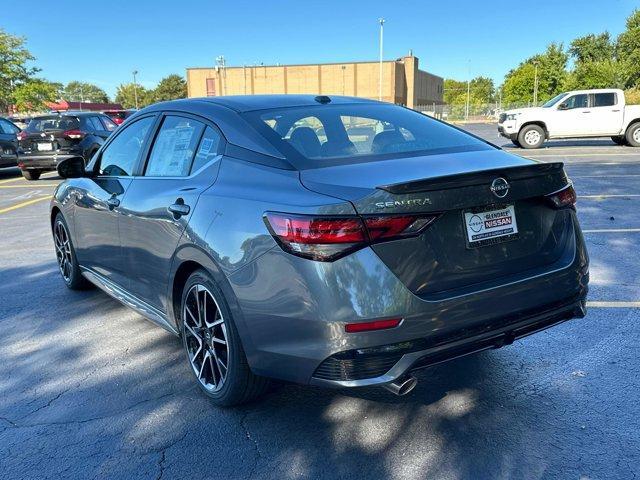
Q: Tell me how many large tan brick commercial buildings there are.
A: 1